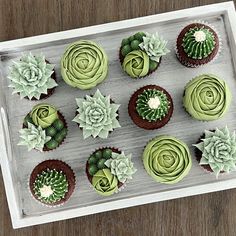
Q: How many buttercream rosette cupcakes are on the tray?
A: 3